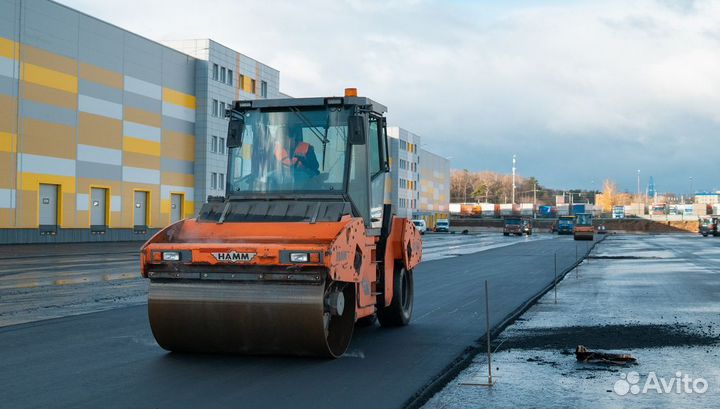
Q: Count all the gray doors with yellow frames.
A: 4